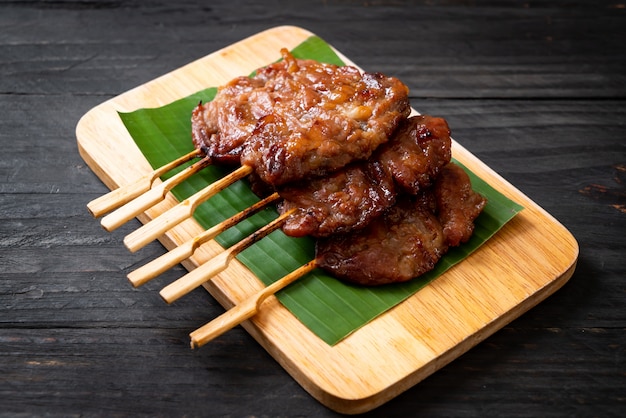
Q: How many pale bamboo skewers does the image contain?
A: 6